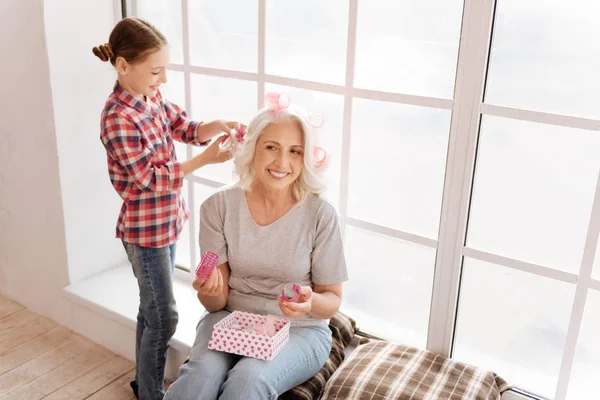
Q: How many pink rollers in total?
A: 6